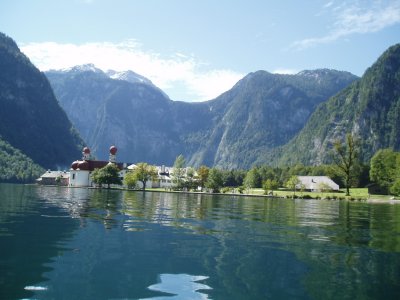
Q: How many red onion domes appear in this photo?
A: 2